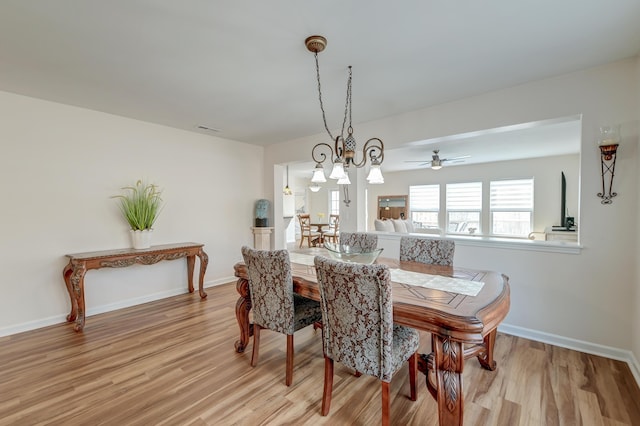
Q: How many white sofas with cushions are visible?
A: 1